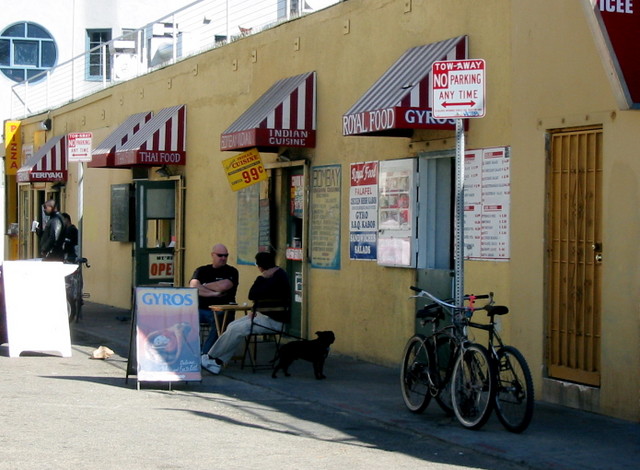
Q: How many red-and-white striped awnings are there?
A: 5